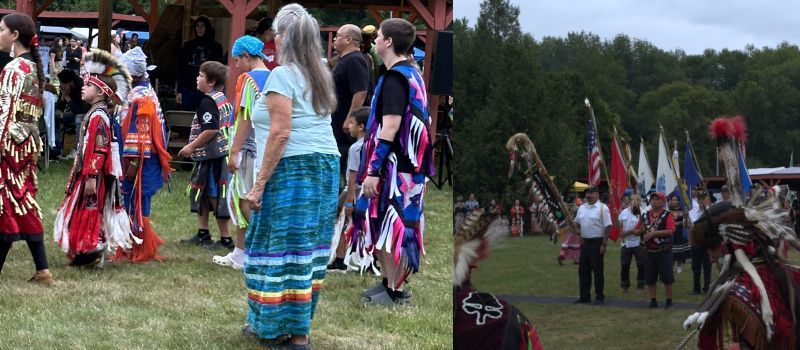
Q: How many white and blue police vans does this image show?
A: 0